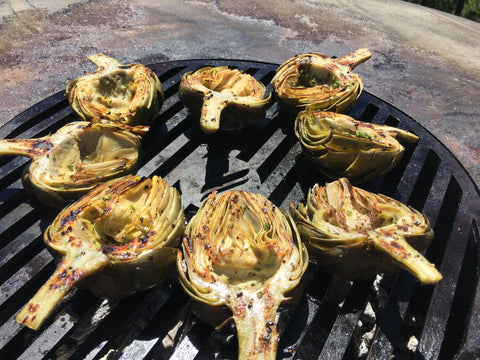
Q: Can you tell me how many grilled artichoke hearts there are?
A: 8